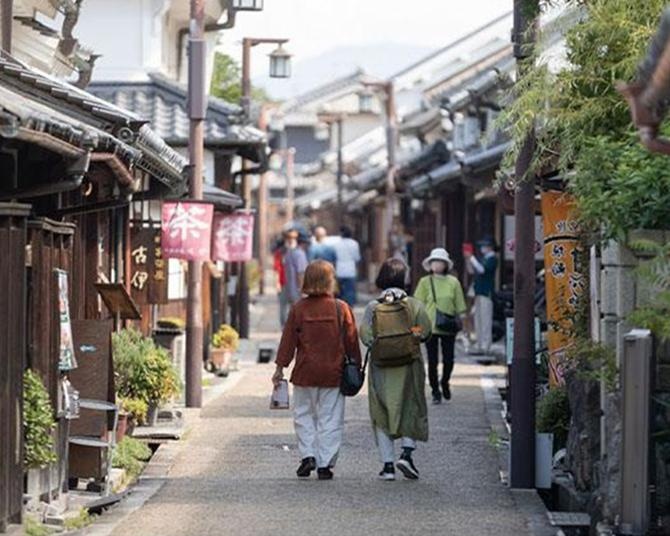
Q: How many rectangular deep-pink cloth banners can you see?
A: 2